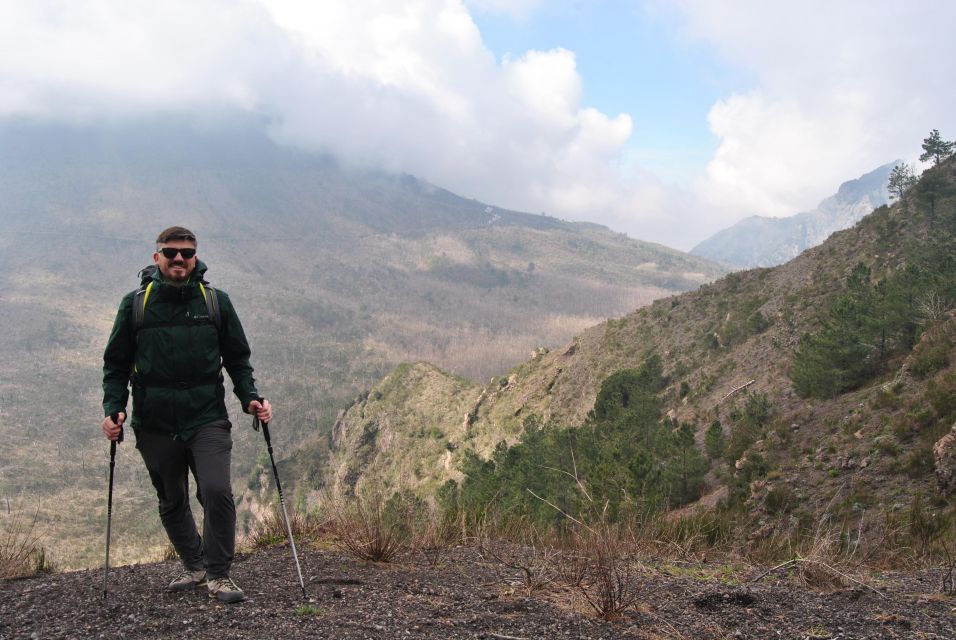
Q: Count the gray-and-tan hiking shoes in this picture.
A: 2